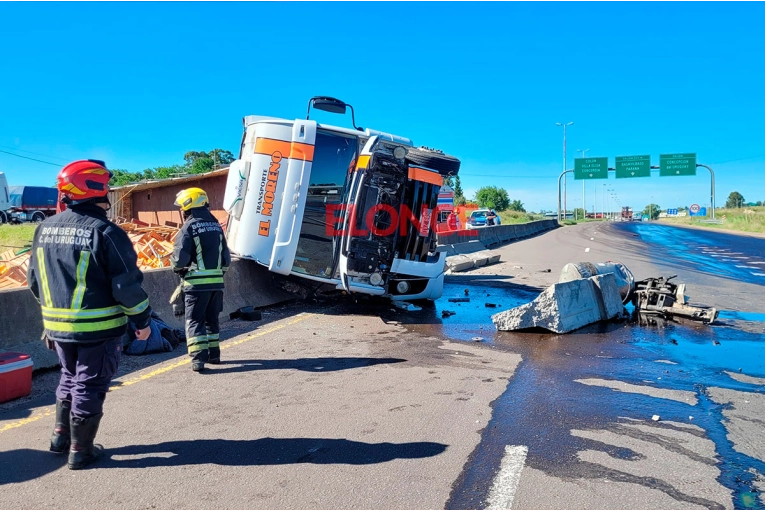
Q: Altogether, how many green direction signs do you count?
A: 3